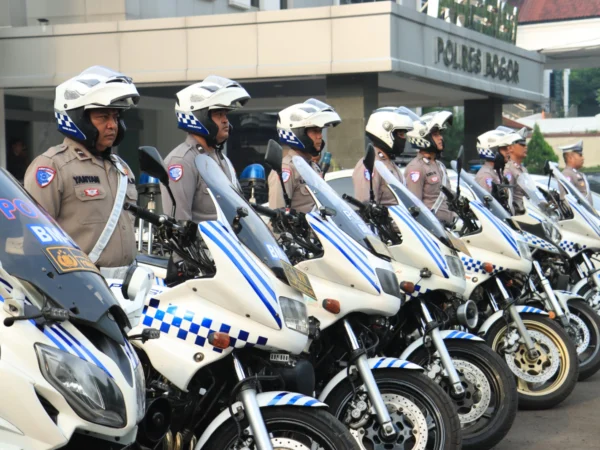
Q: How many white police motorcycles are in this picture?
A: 7